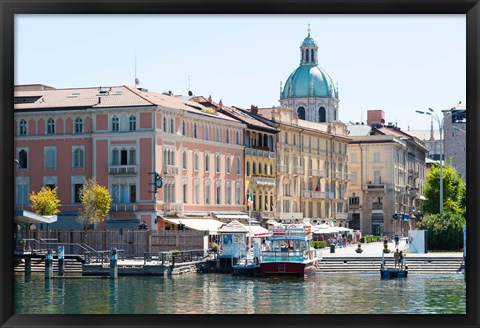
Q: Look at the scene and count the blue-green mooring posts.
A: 3